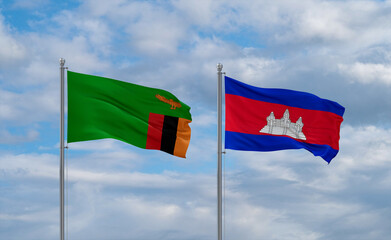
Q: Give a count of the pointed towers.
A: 3